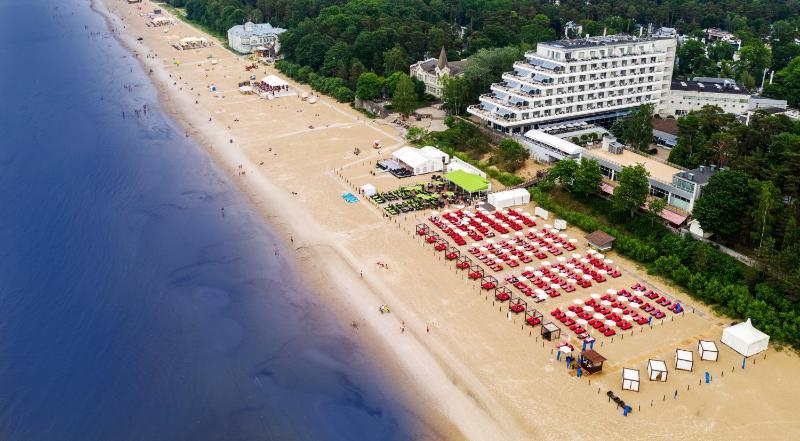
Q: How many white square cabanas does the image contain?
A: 4